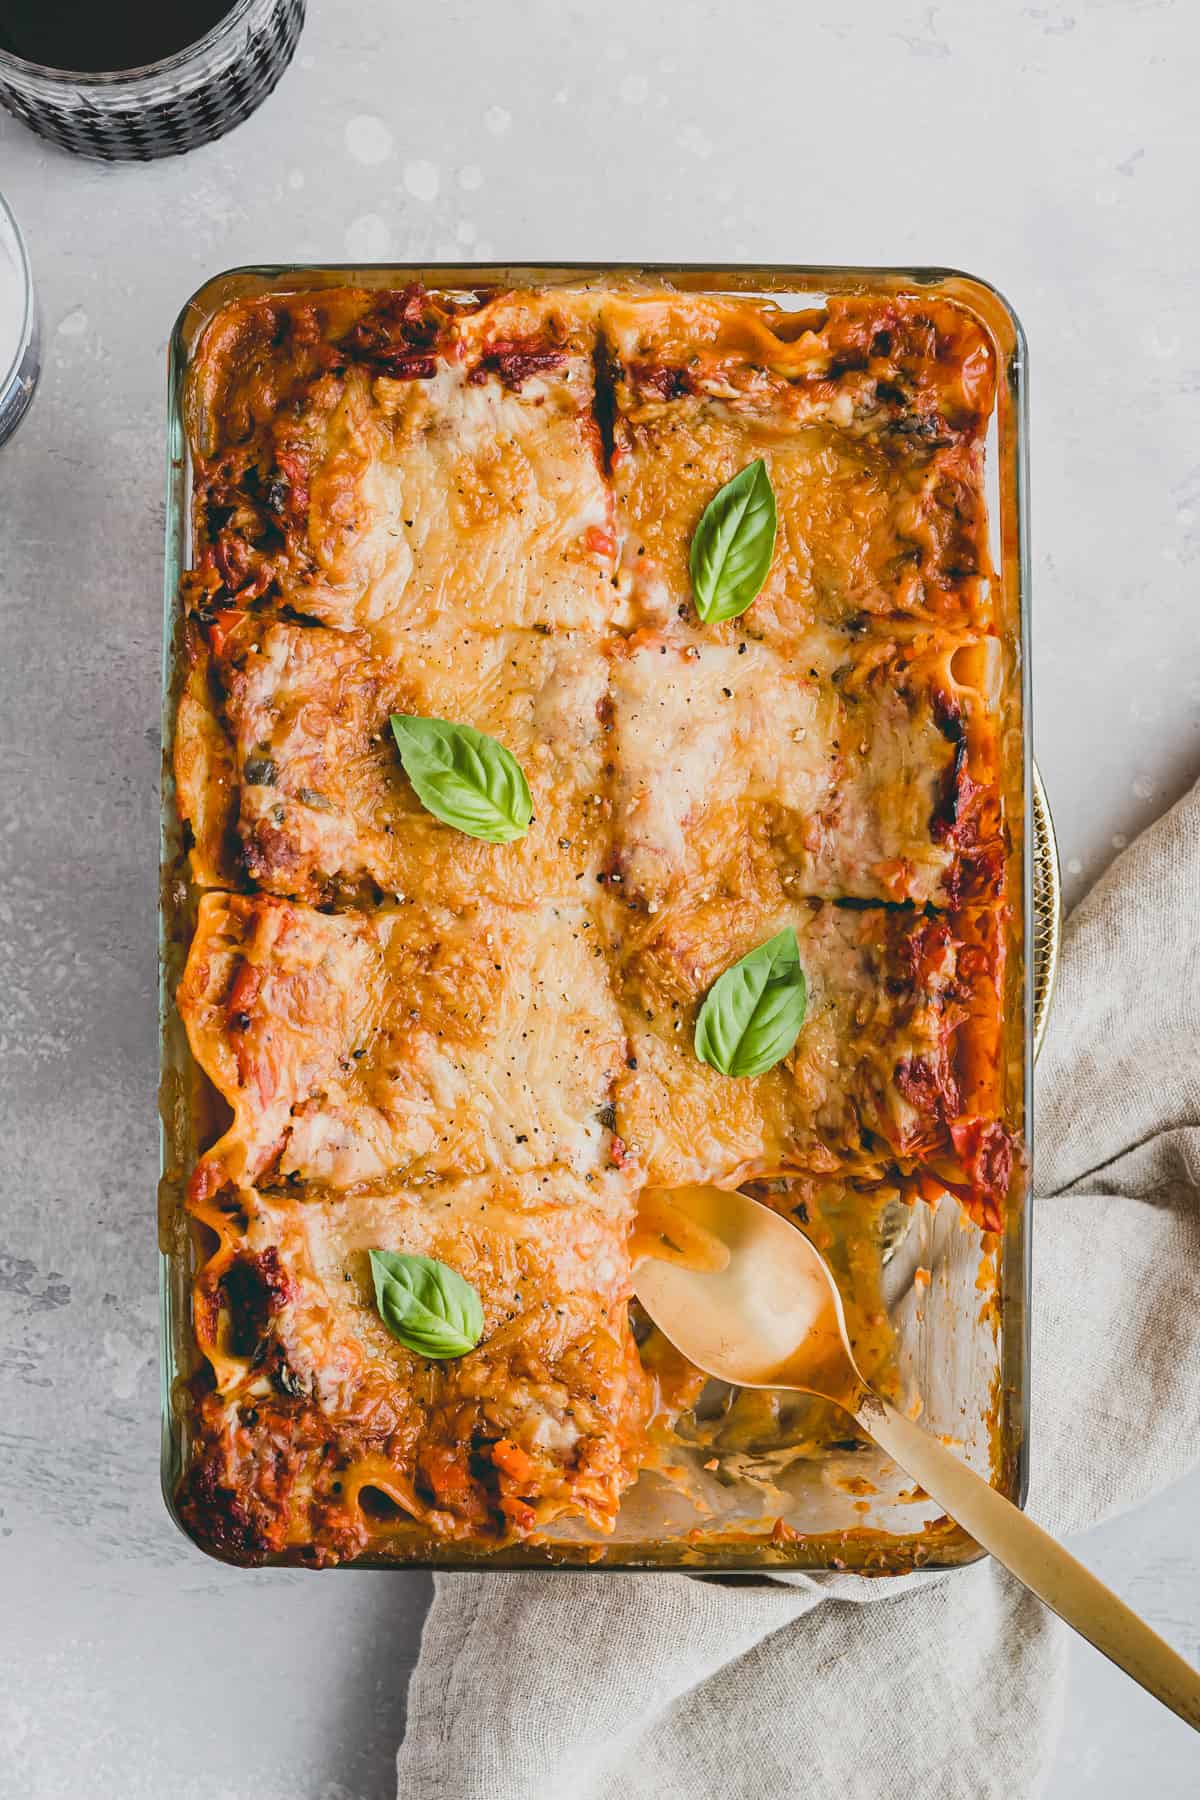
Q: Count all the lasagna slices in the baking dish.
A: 7